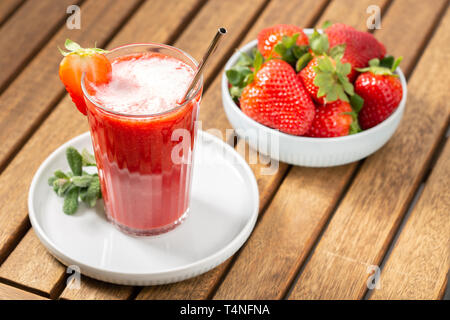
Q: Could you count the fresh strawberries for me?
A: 7